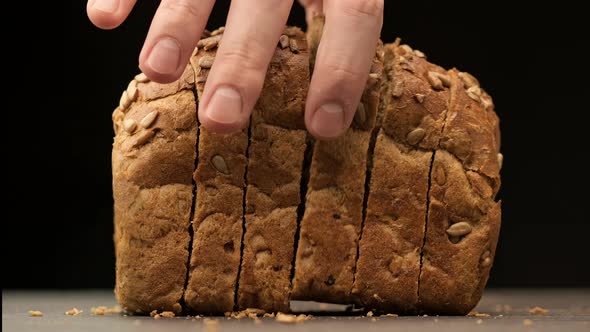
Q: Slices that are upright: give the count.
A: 6